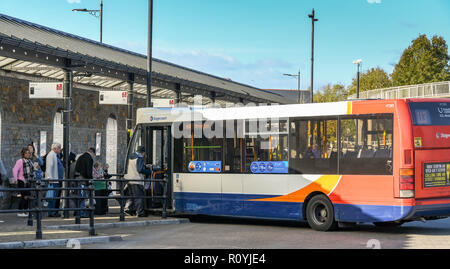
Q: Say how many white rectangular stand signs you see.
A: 3